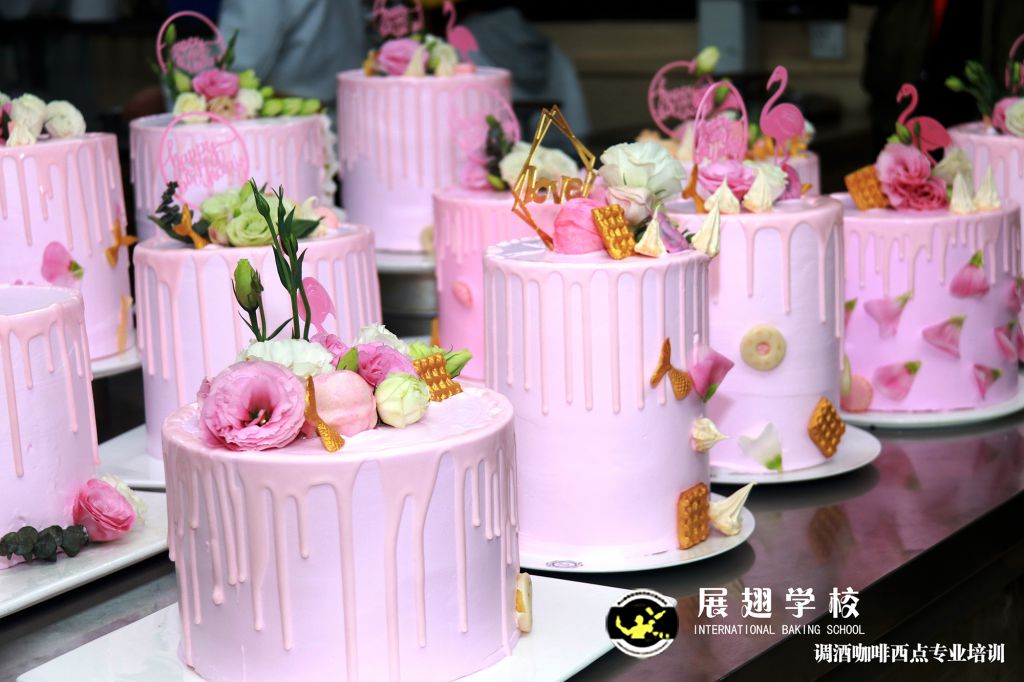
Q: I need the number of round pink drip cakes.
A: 12